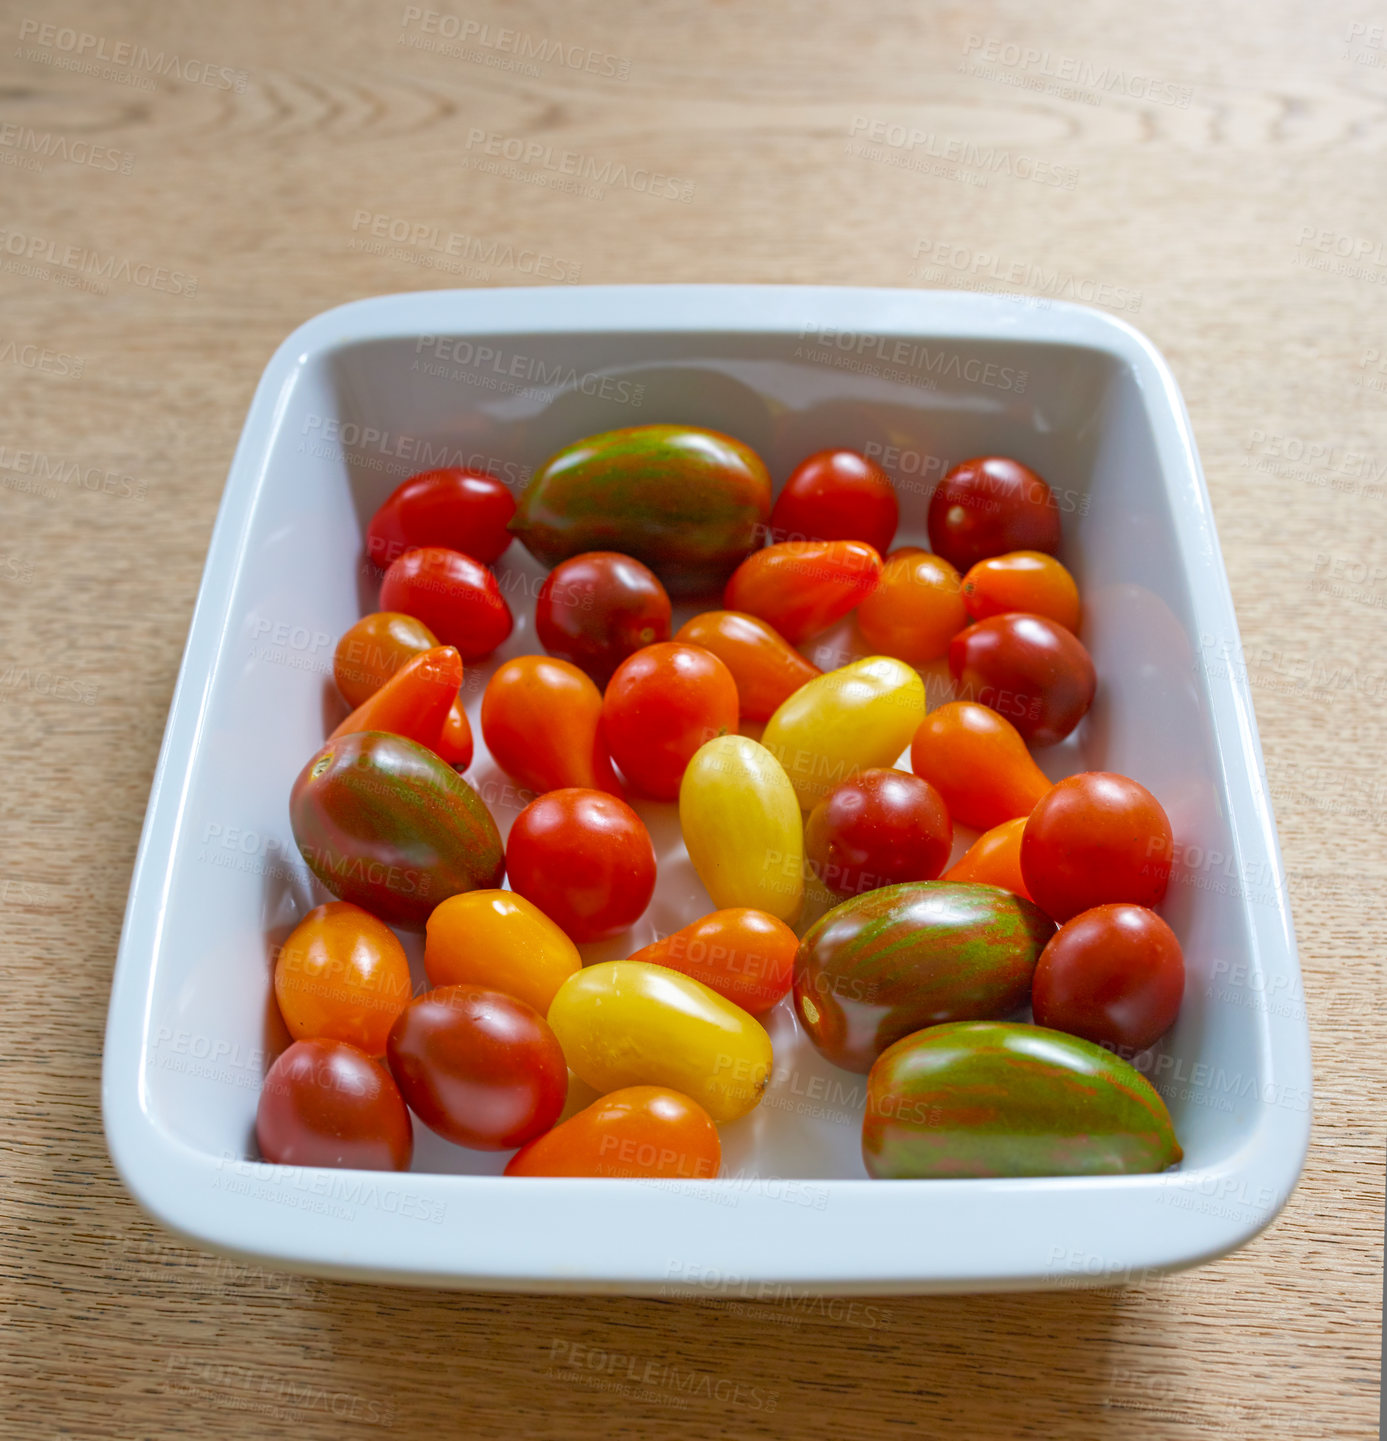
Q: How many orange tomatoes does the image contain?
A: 13